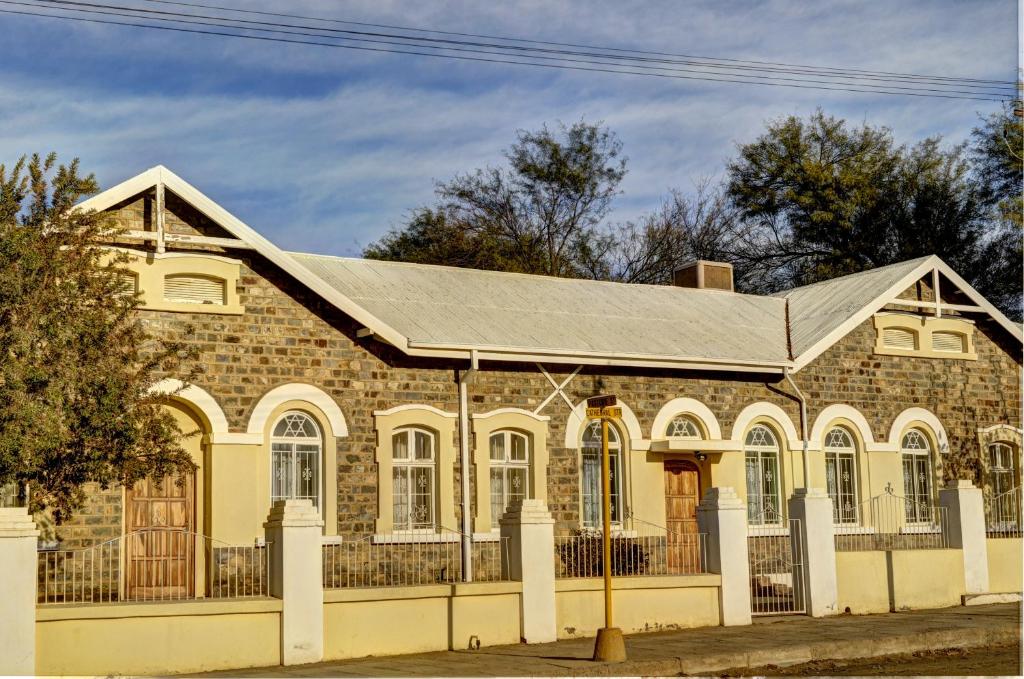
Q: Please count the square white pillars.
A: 6